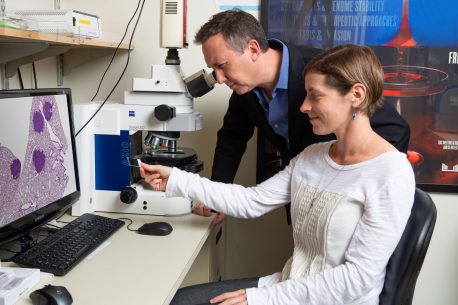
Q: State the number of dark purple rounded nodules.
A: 4